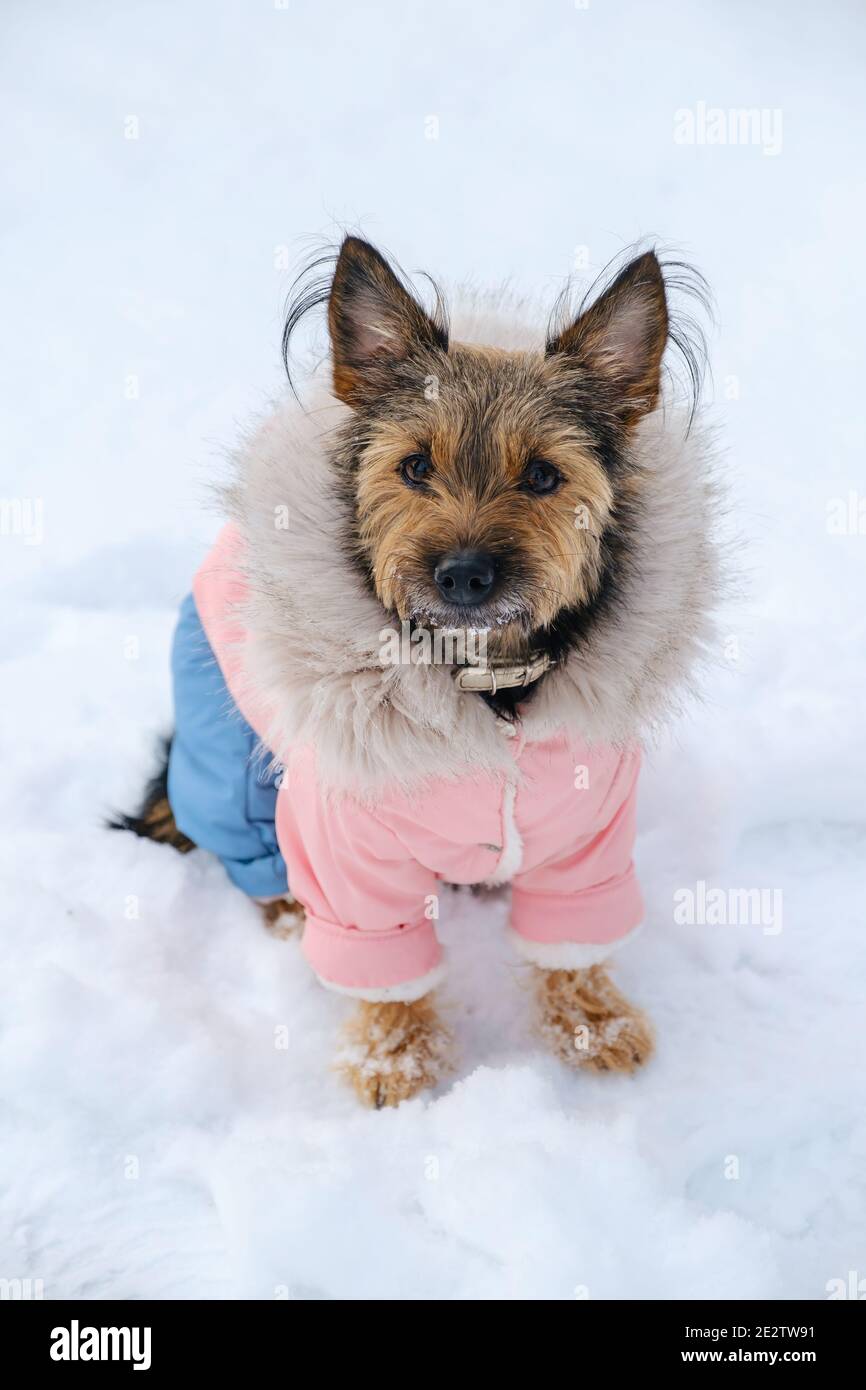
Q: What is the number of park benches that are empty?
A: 0